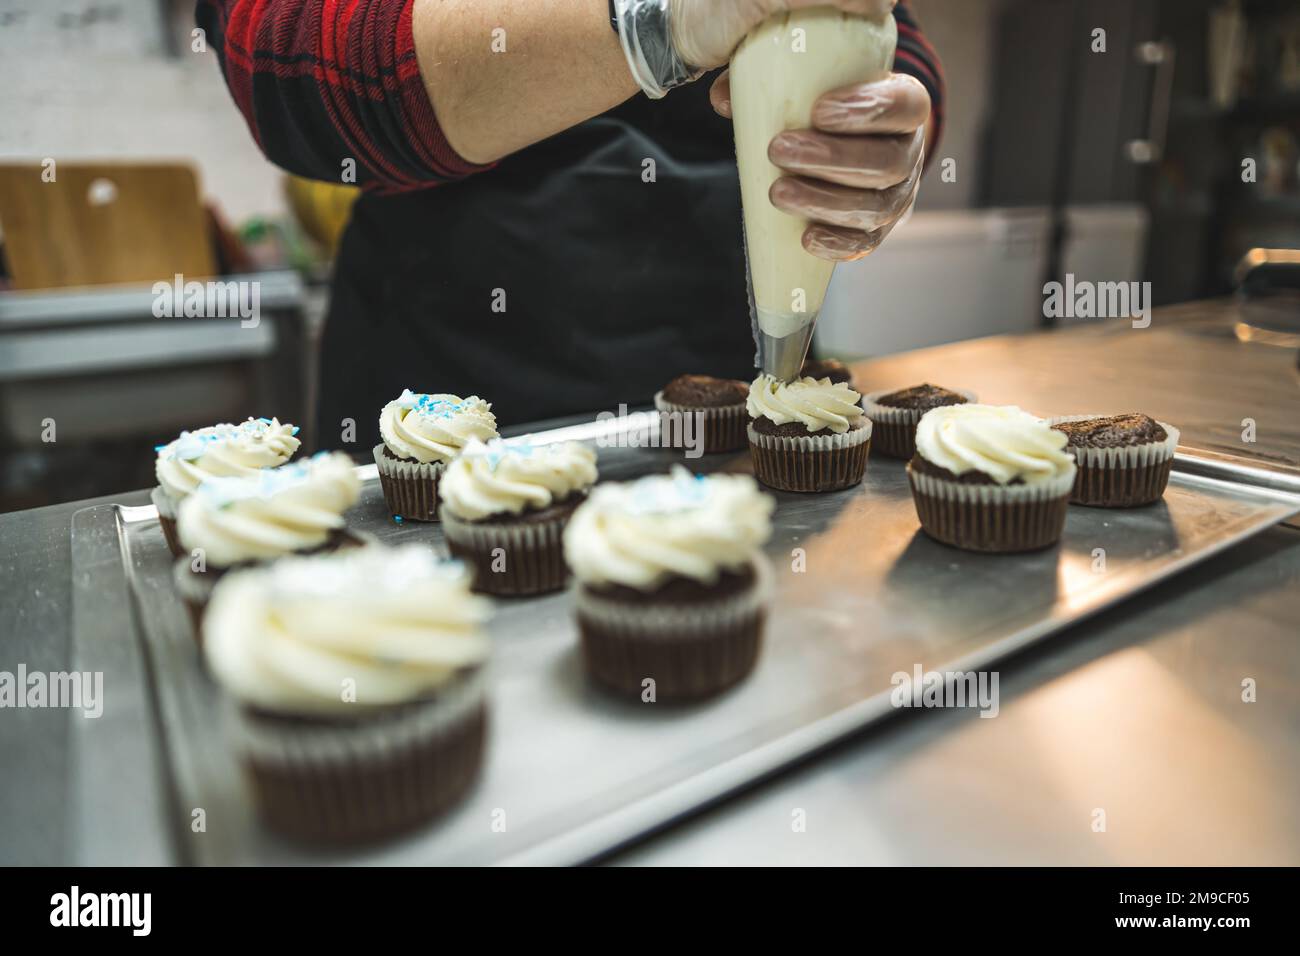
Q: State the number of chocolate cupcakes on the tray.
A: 12